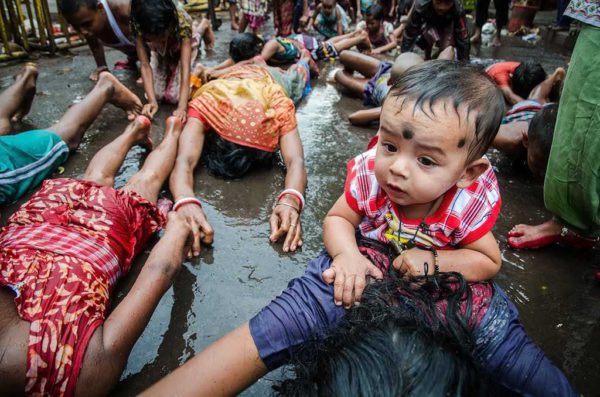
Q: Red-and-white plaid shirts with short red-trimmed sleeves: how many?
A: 1